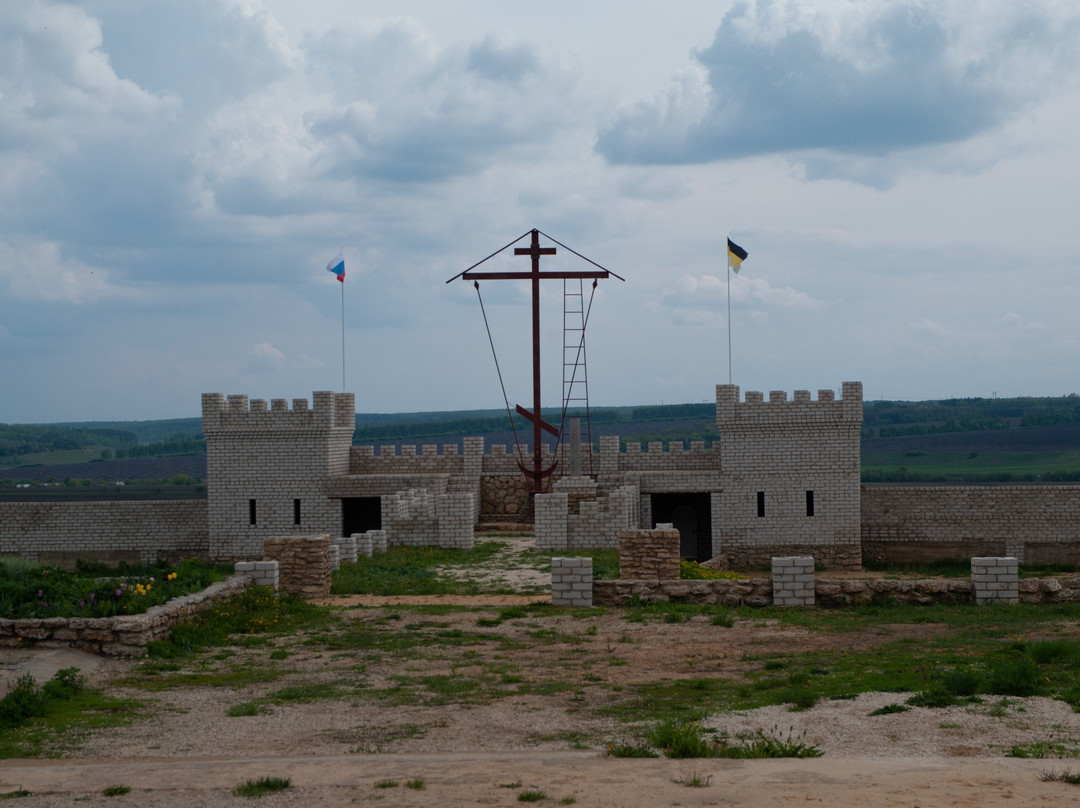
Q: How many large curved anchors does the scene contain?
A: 1